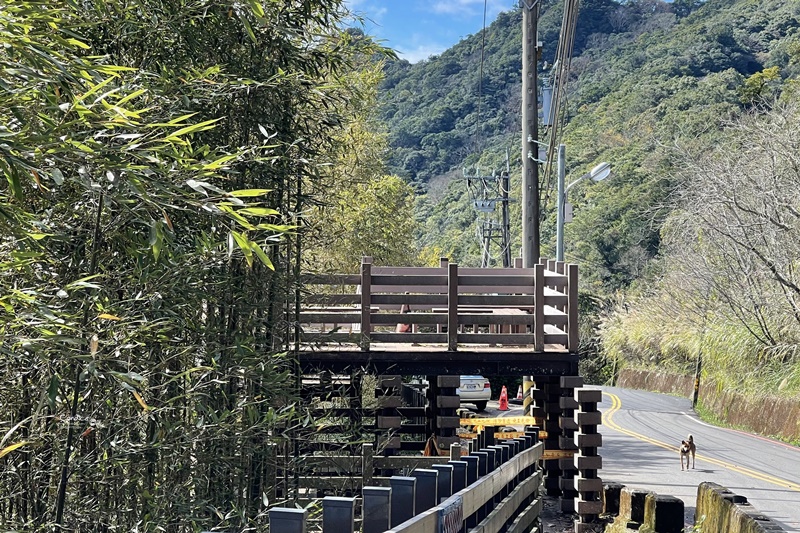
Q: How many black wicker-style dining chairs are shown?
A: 0